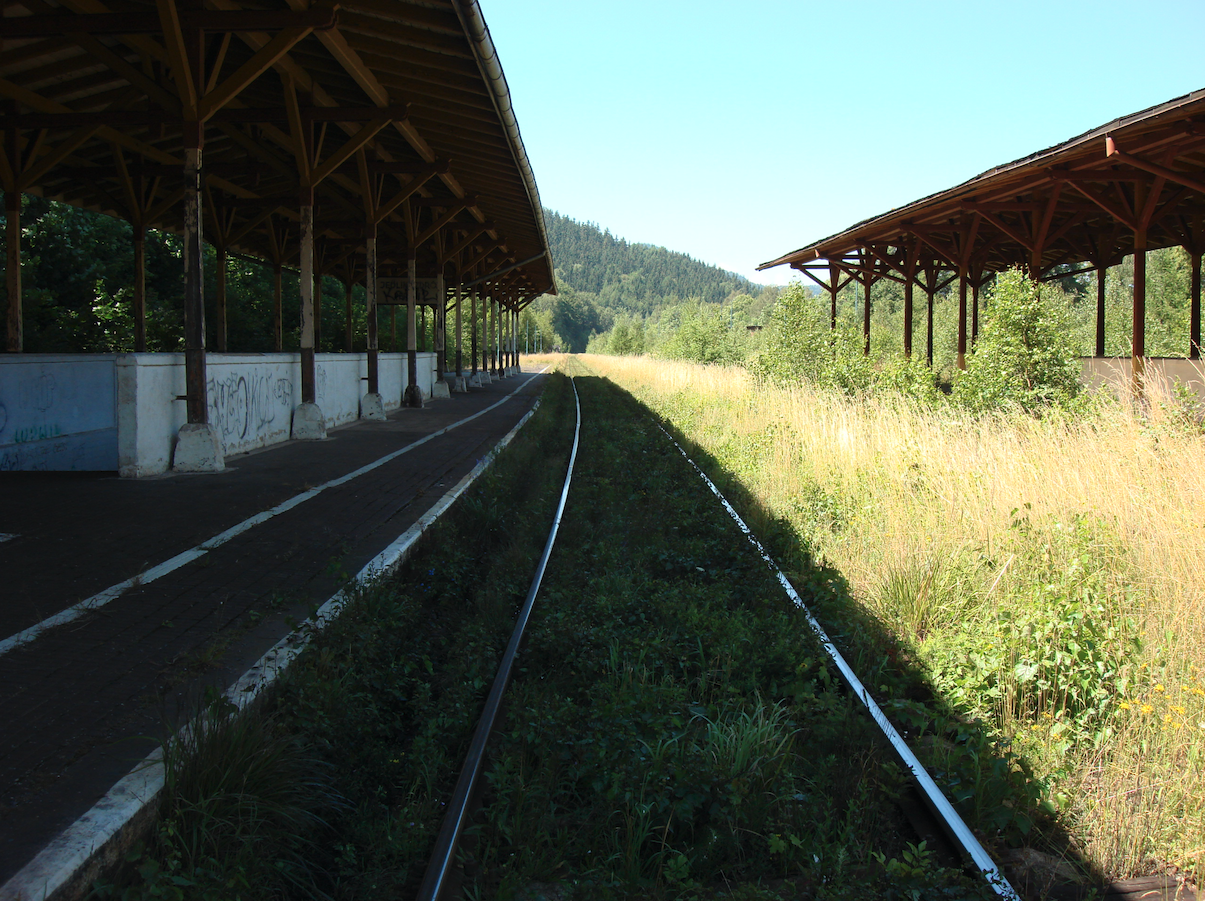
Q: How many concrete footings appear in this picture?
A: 13